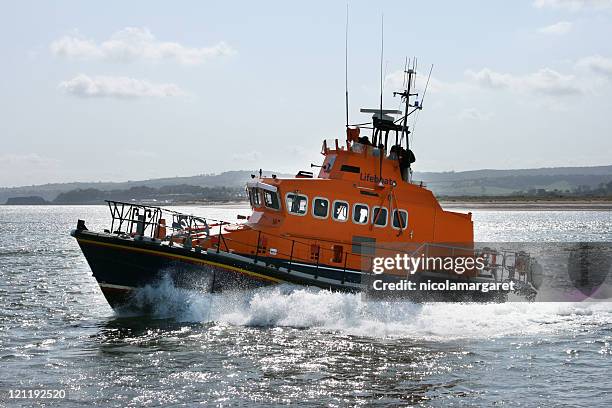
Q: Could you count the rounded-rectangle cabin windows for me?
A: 6